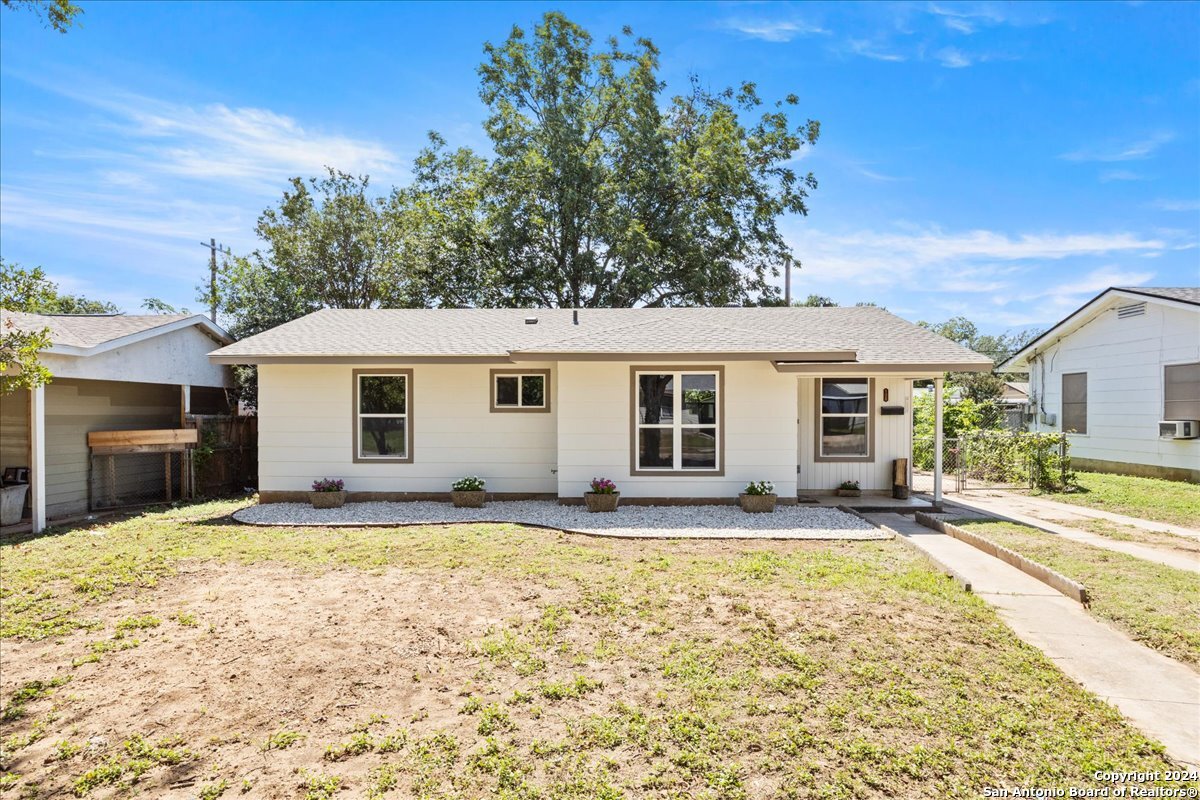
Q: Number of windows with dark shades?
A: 2